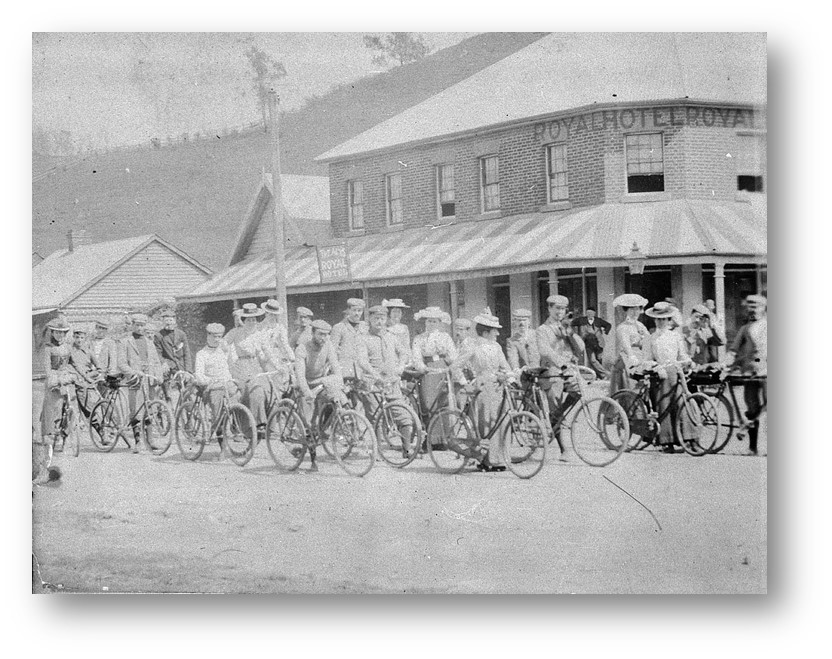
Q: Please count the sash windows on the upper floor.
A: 7